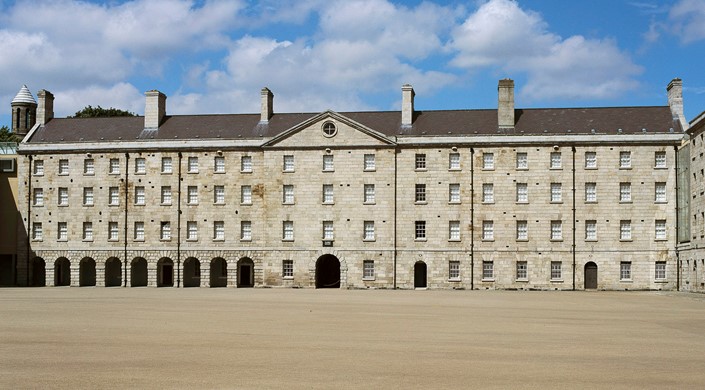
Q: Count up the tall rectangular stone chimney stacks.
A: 6